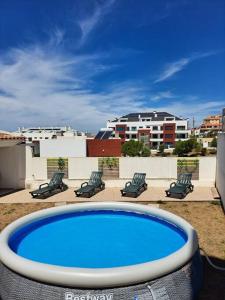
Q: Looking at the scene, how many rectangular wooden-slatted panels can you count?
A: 3